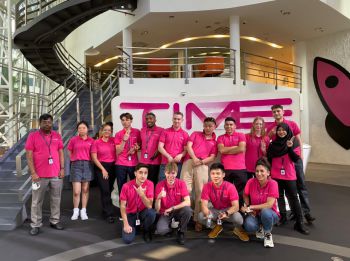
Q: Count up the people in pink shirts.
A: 15